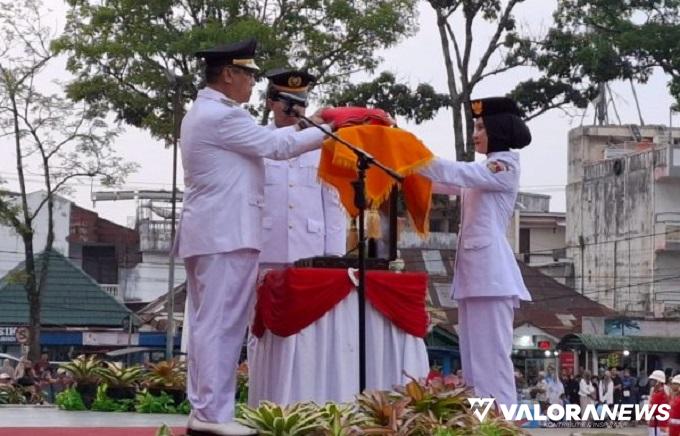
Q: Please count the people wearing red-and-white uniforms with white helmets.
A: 2